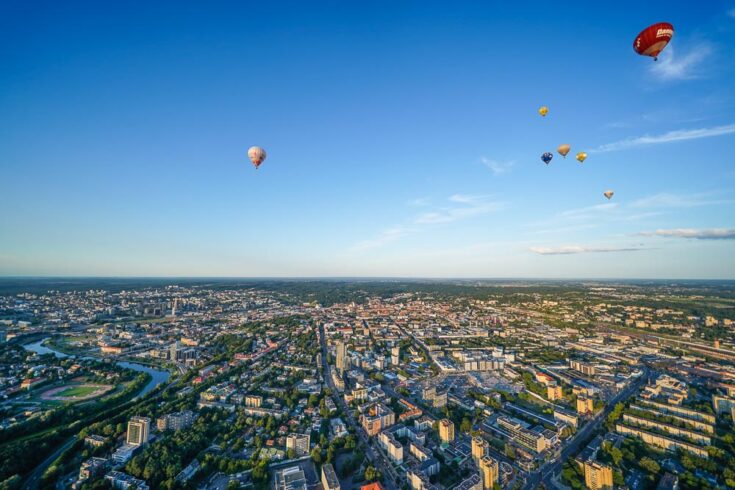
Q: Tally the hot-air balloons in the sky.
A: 7